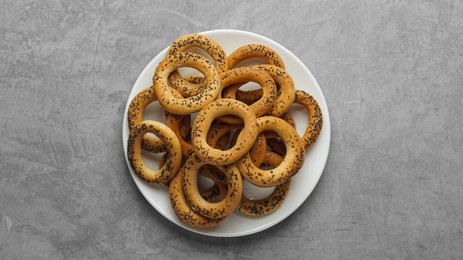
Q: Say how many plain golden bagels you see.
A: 0